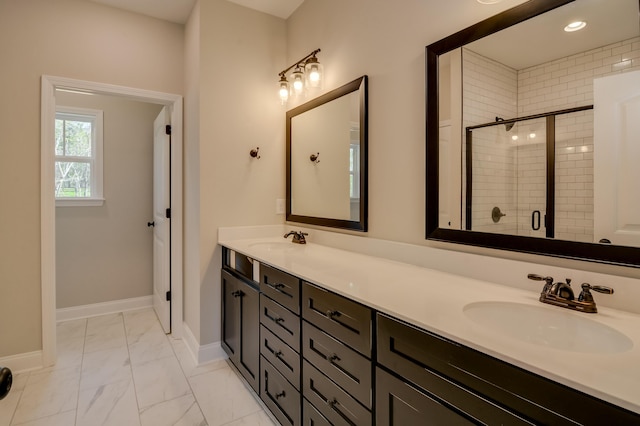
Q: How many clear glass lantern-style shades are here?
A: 3